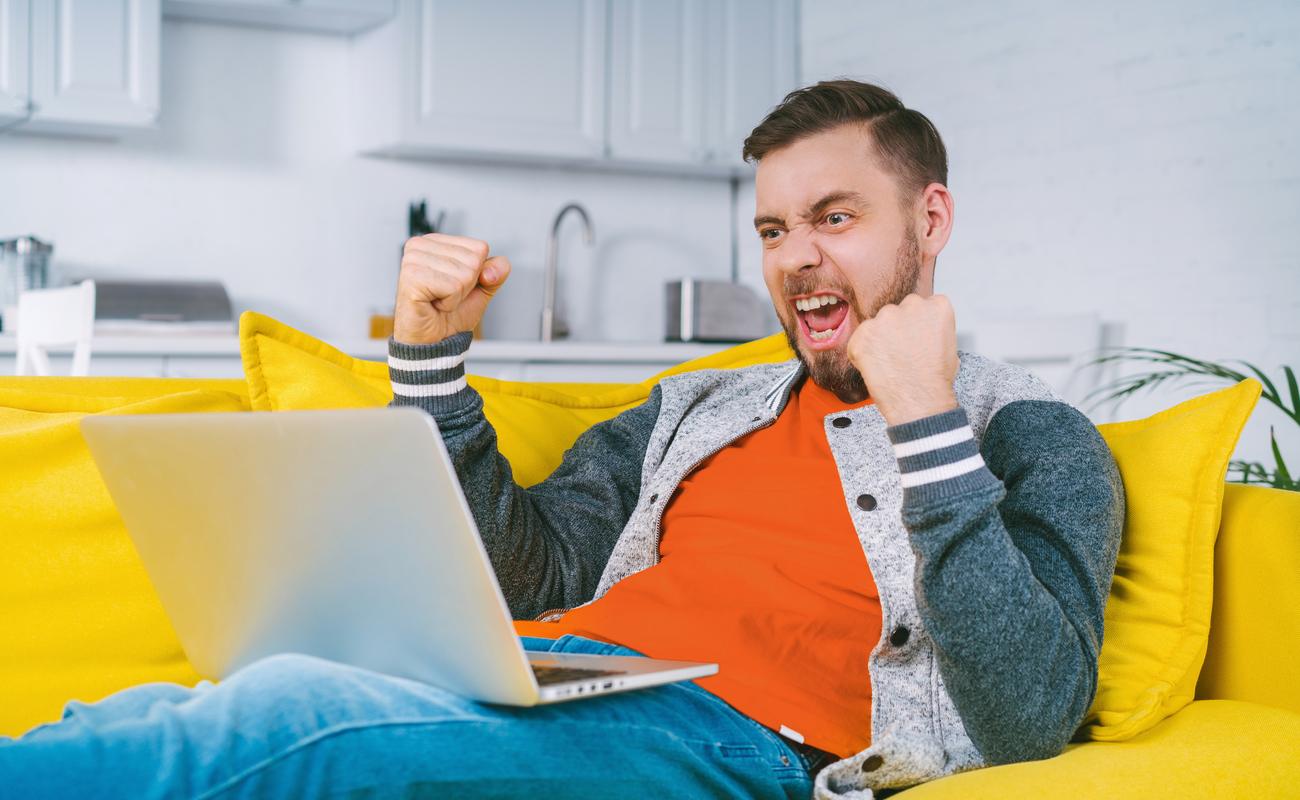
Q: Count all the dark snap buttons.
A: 4